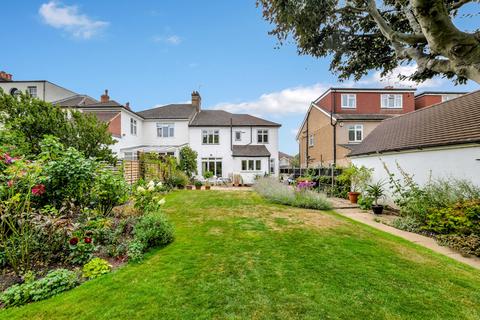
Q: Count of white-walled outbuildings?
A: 1